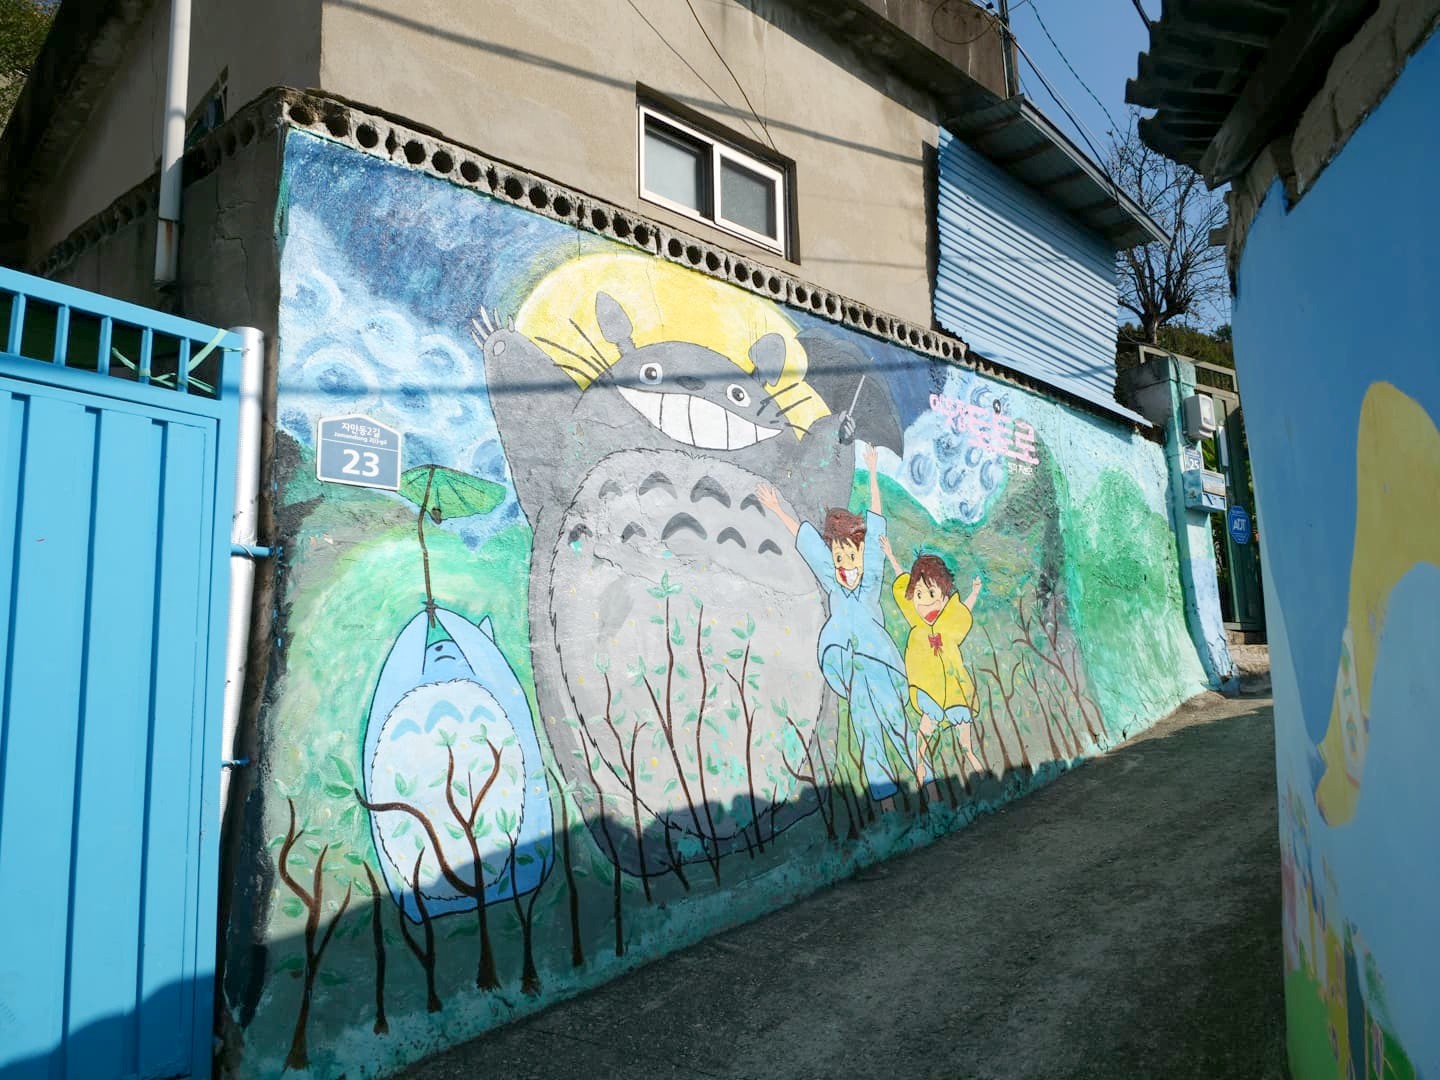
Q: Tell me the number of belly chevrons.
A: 12